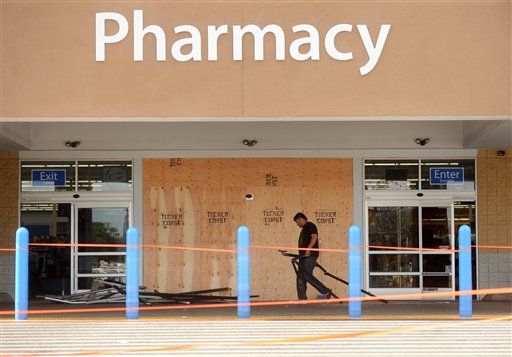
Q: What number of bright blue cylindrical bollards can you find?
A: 5